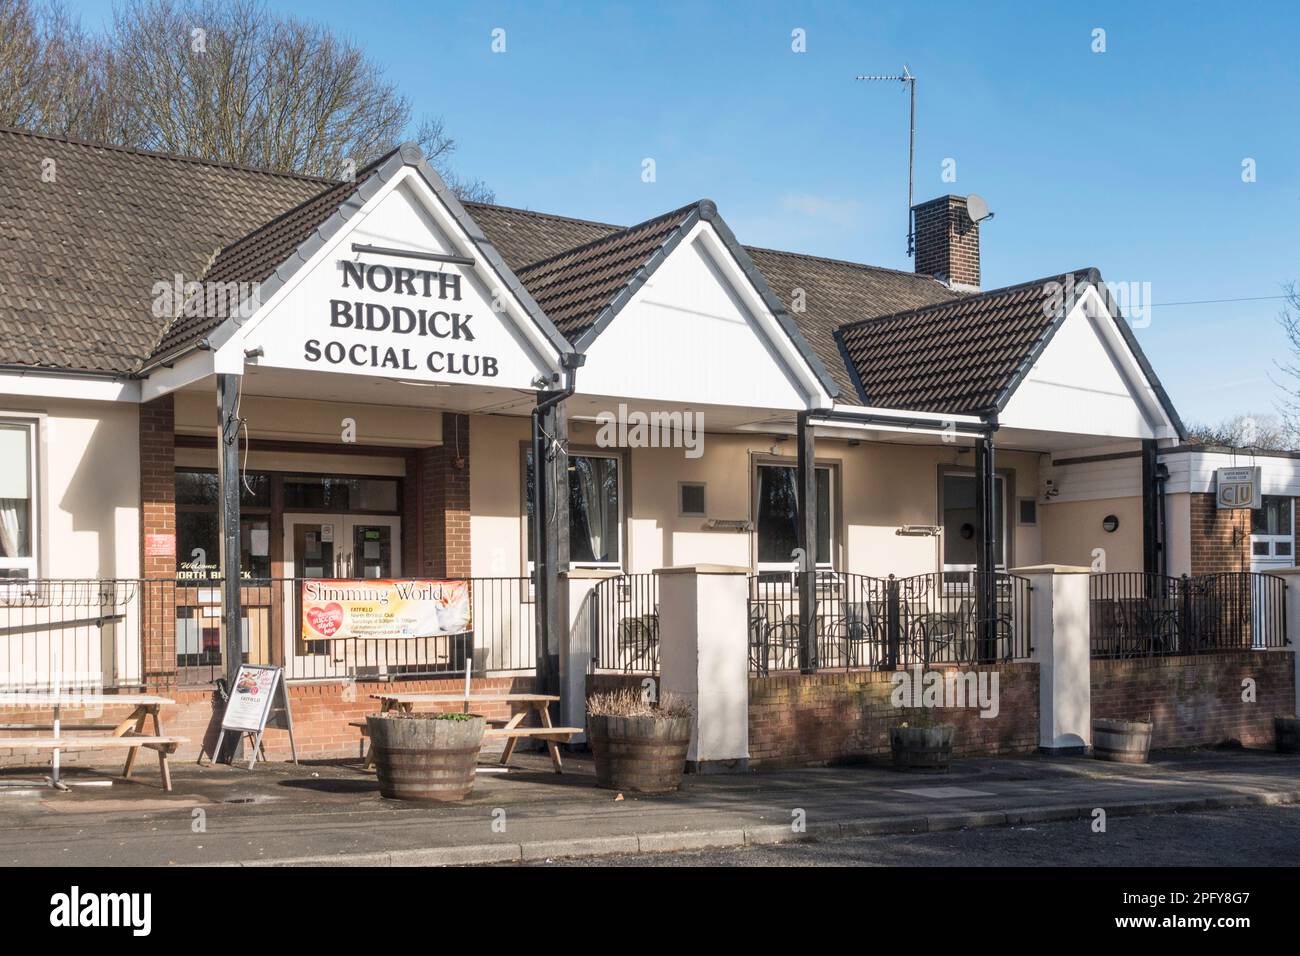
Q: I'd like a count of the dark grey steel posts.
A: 5